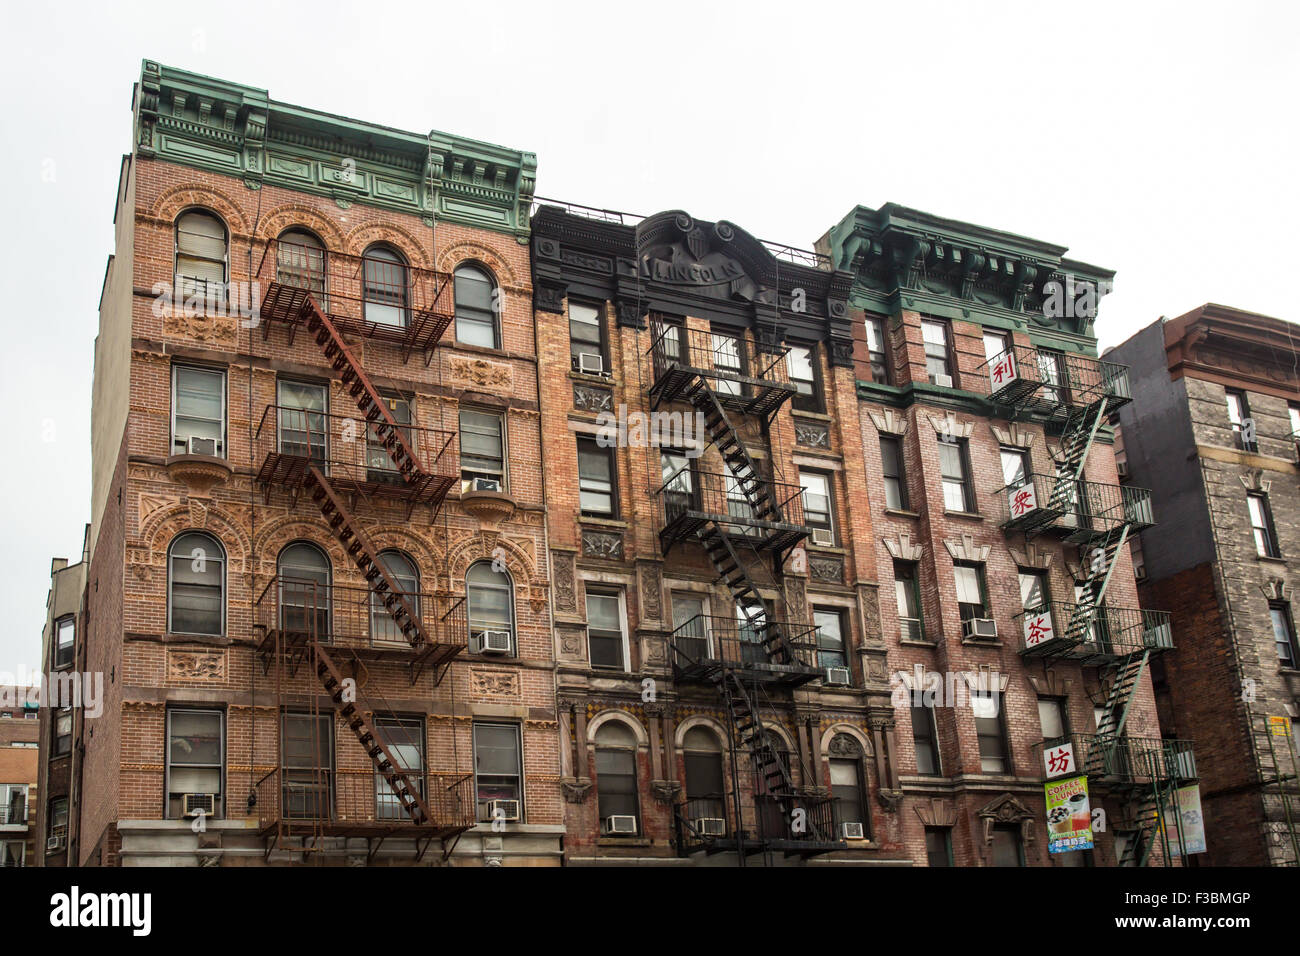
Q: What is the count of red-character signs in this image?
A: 4